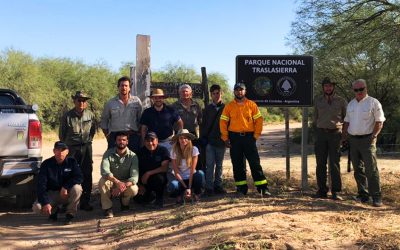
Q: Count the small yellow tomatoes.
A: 0